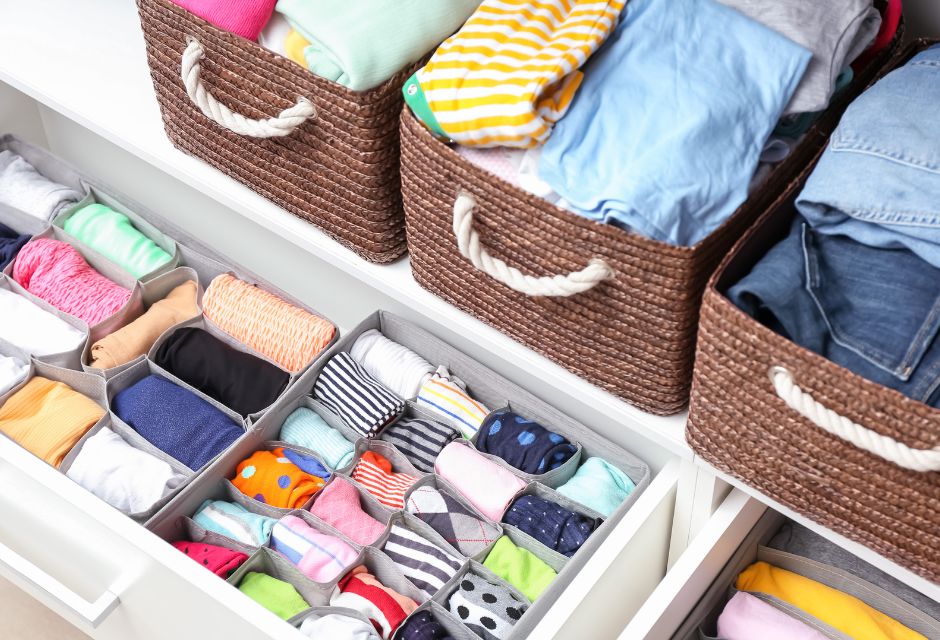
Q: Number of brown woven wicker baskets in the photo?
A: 3